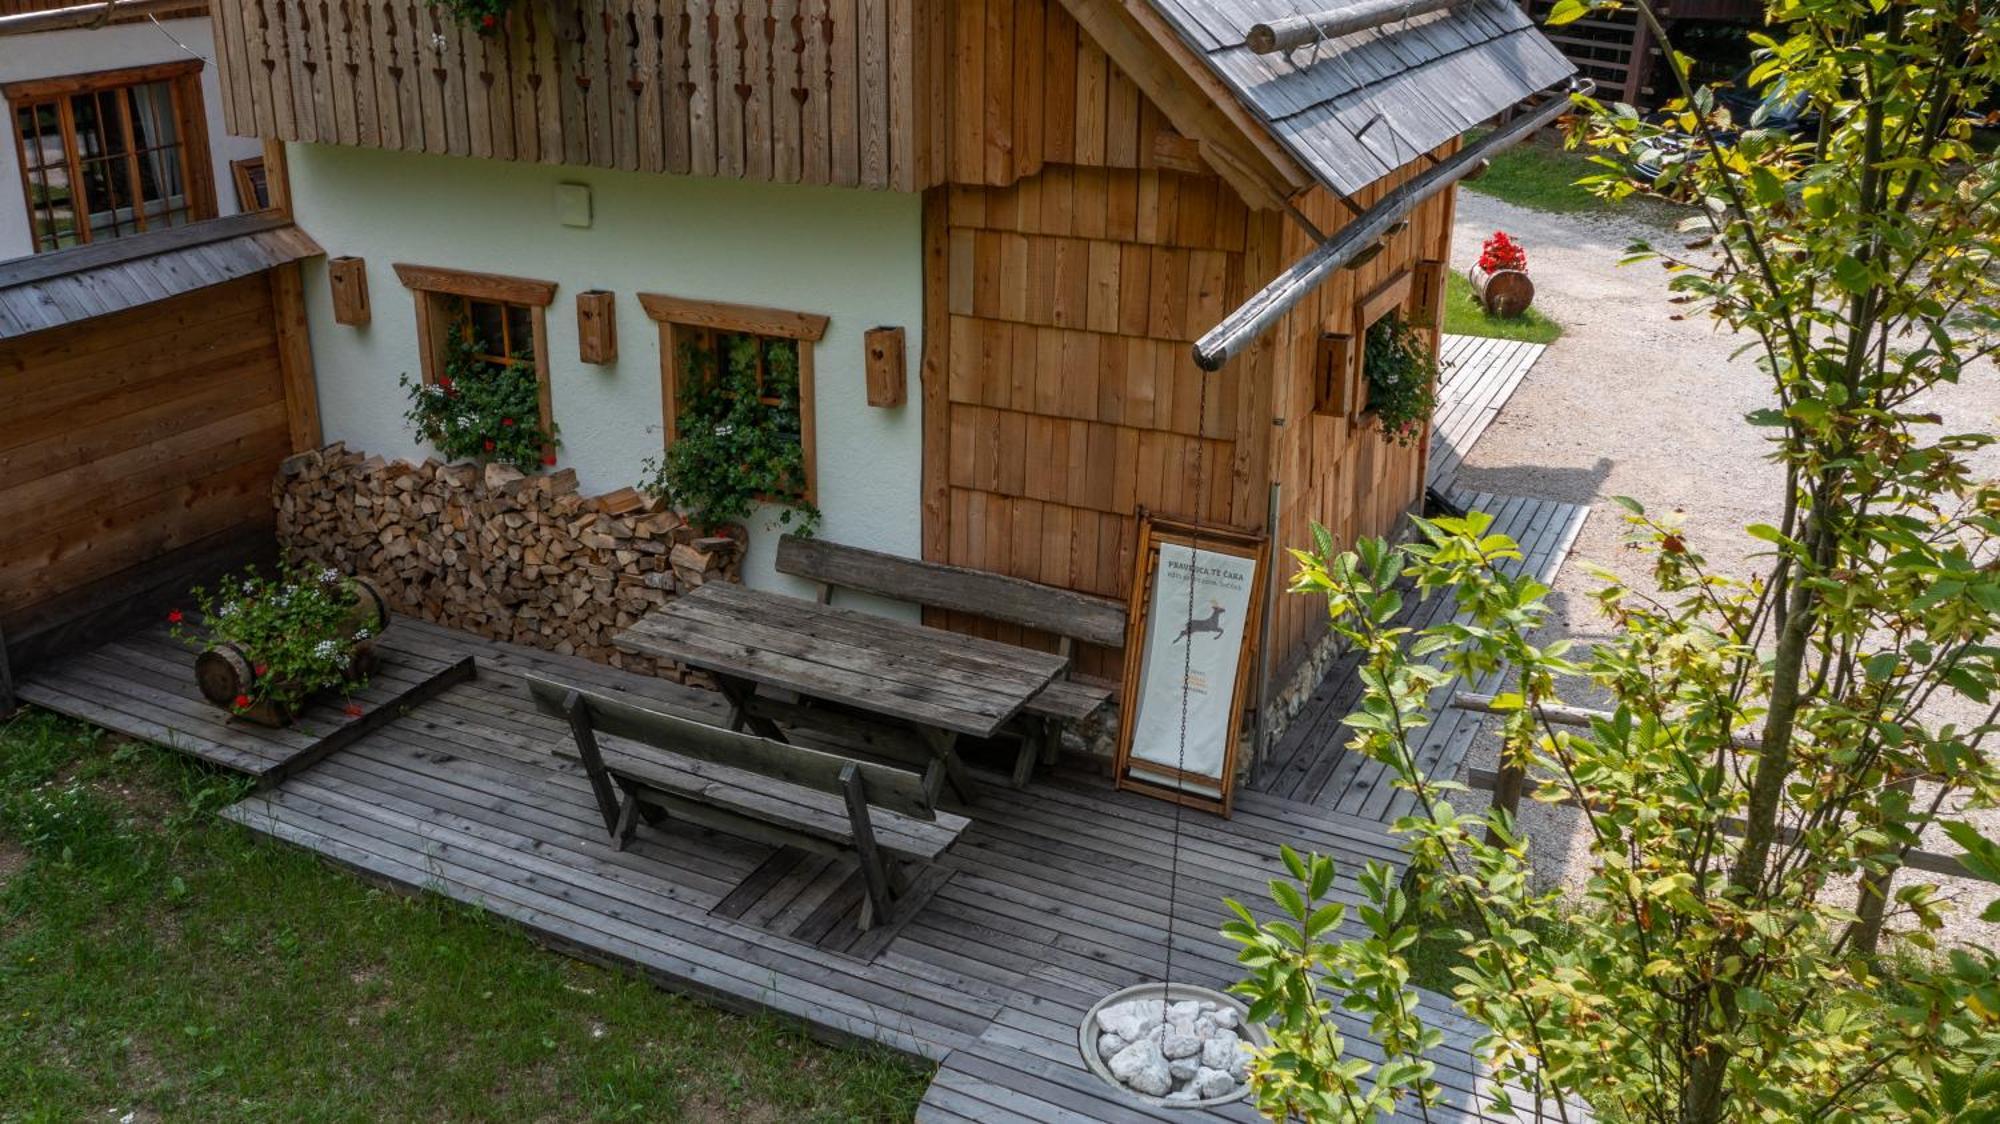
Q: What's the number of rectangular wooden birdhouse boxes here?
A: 5